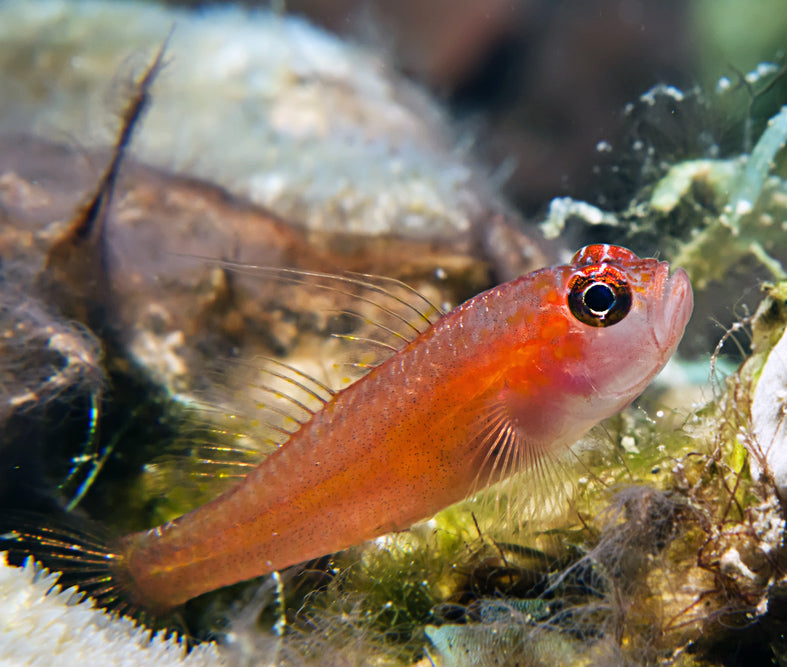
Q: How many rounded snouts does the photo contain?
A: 1